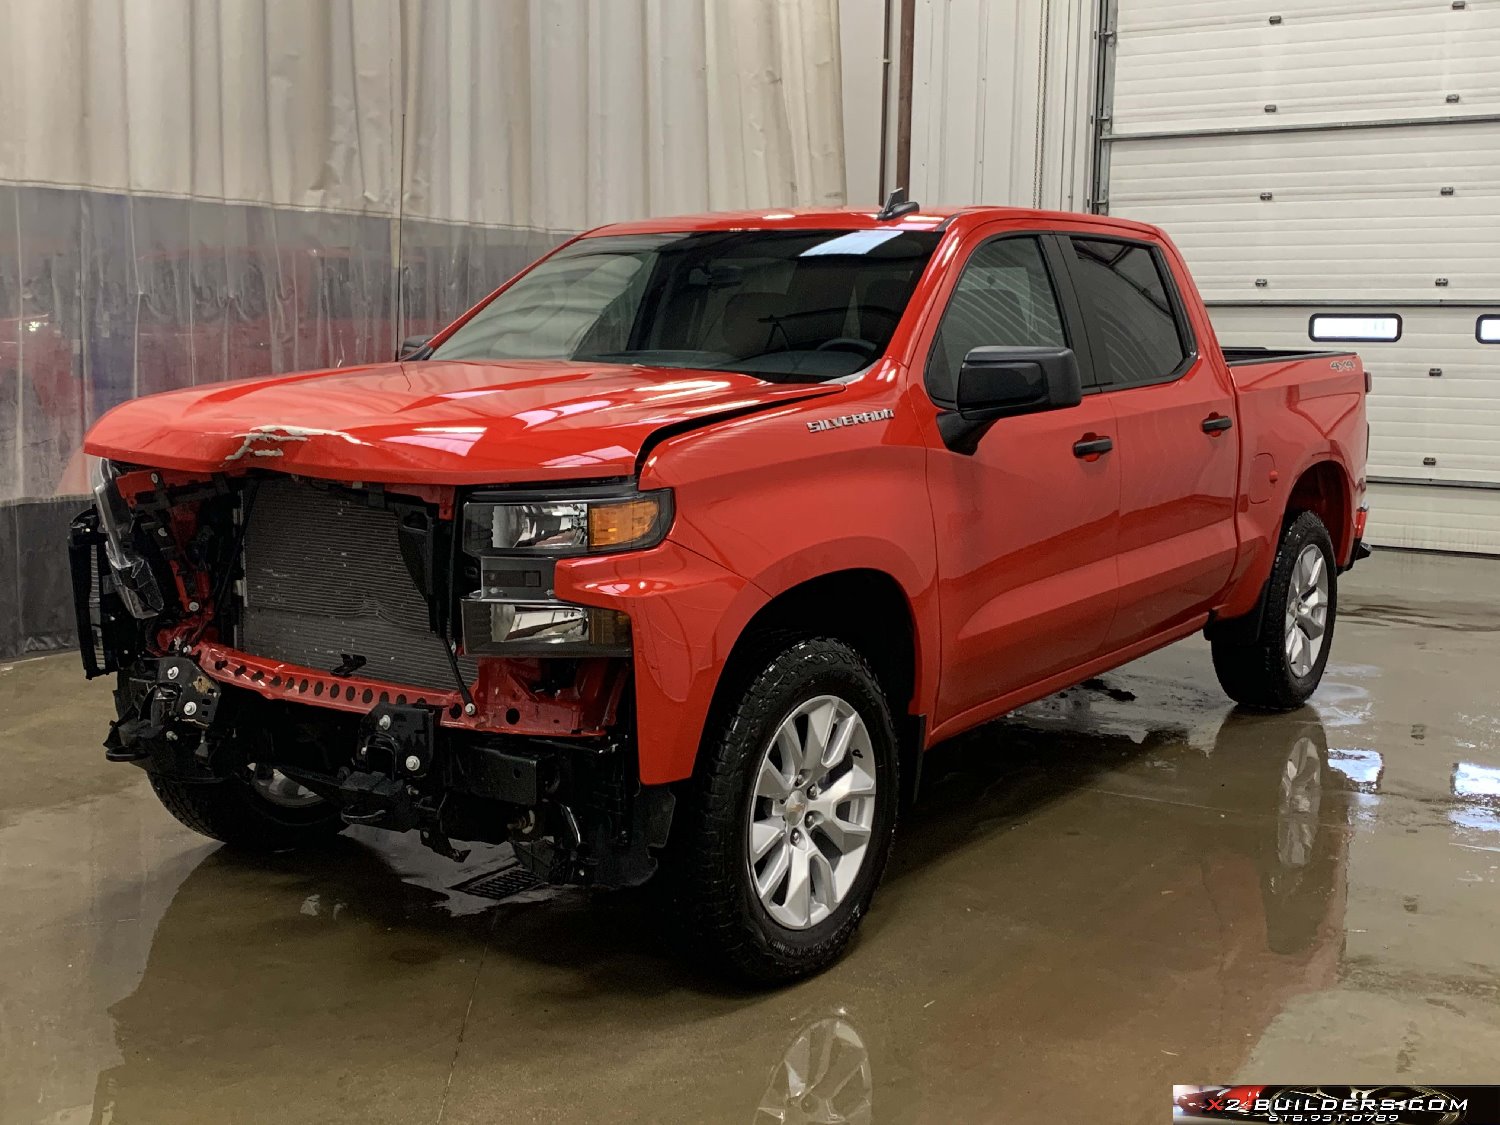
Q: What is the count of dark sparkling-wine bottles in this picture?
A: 0